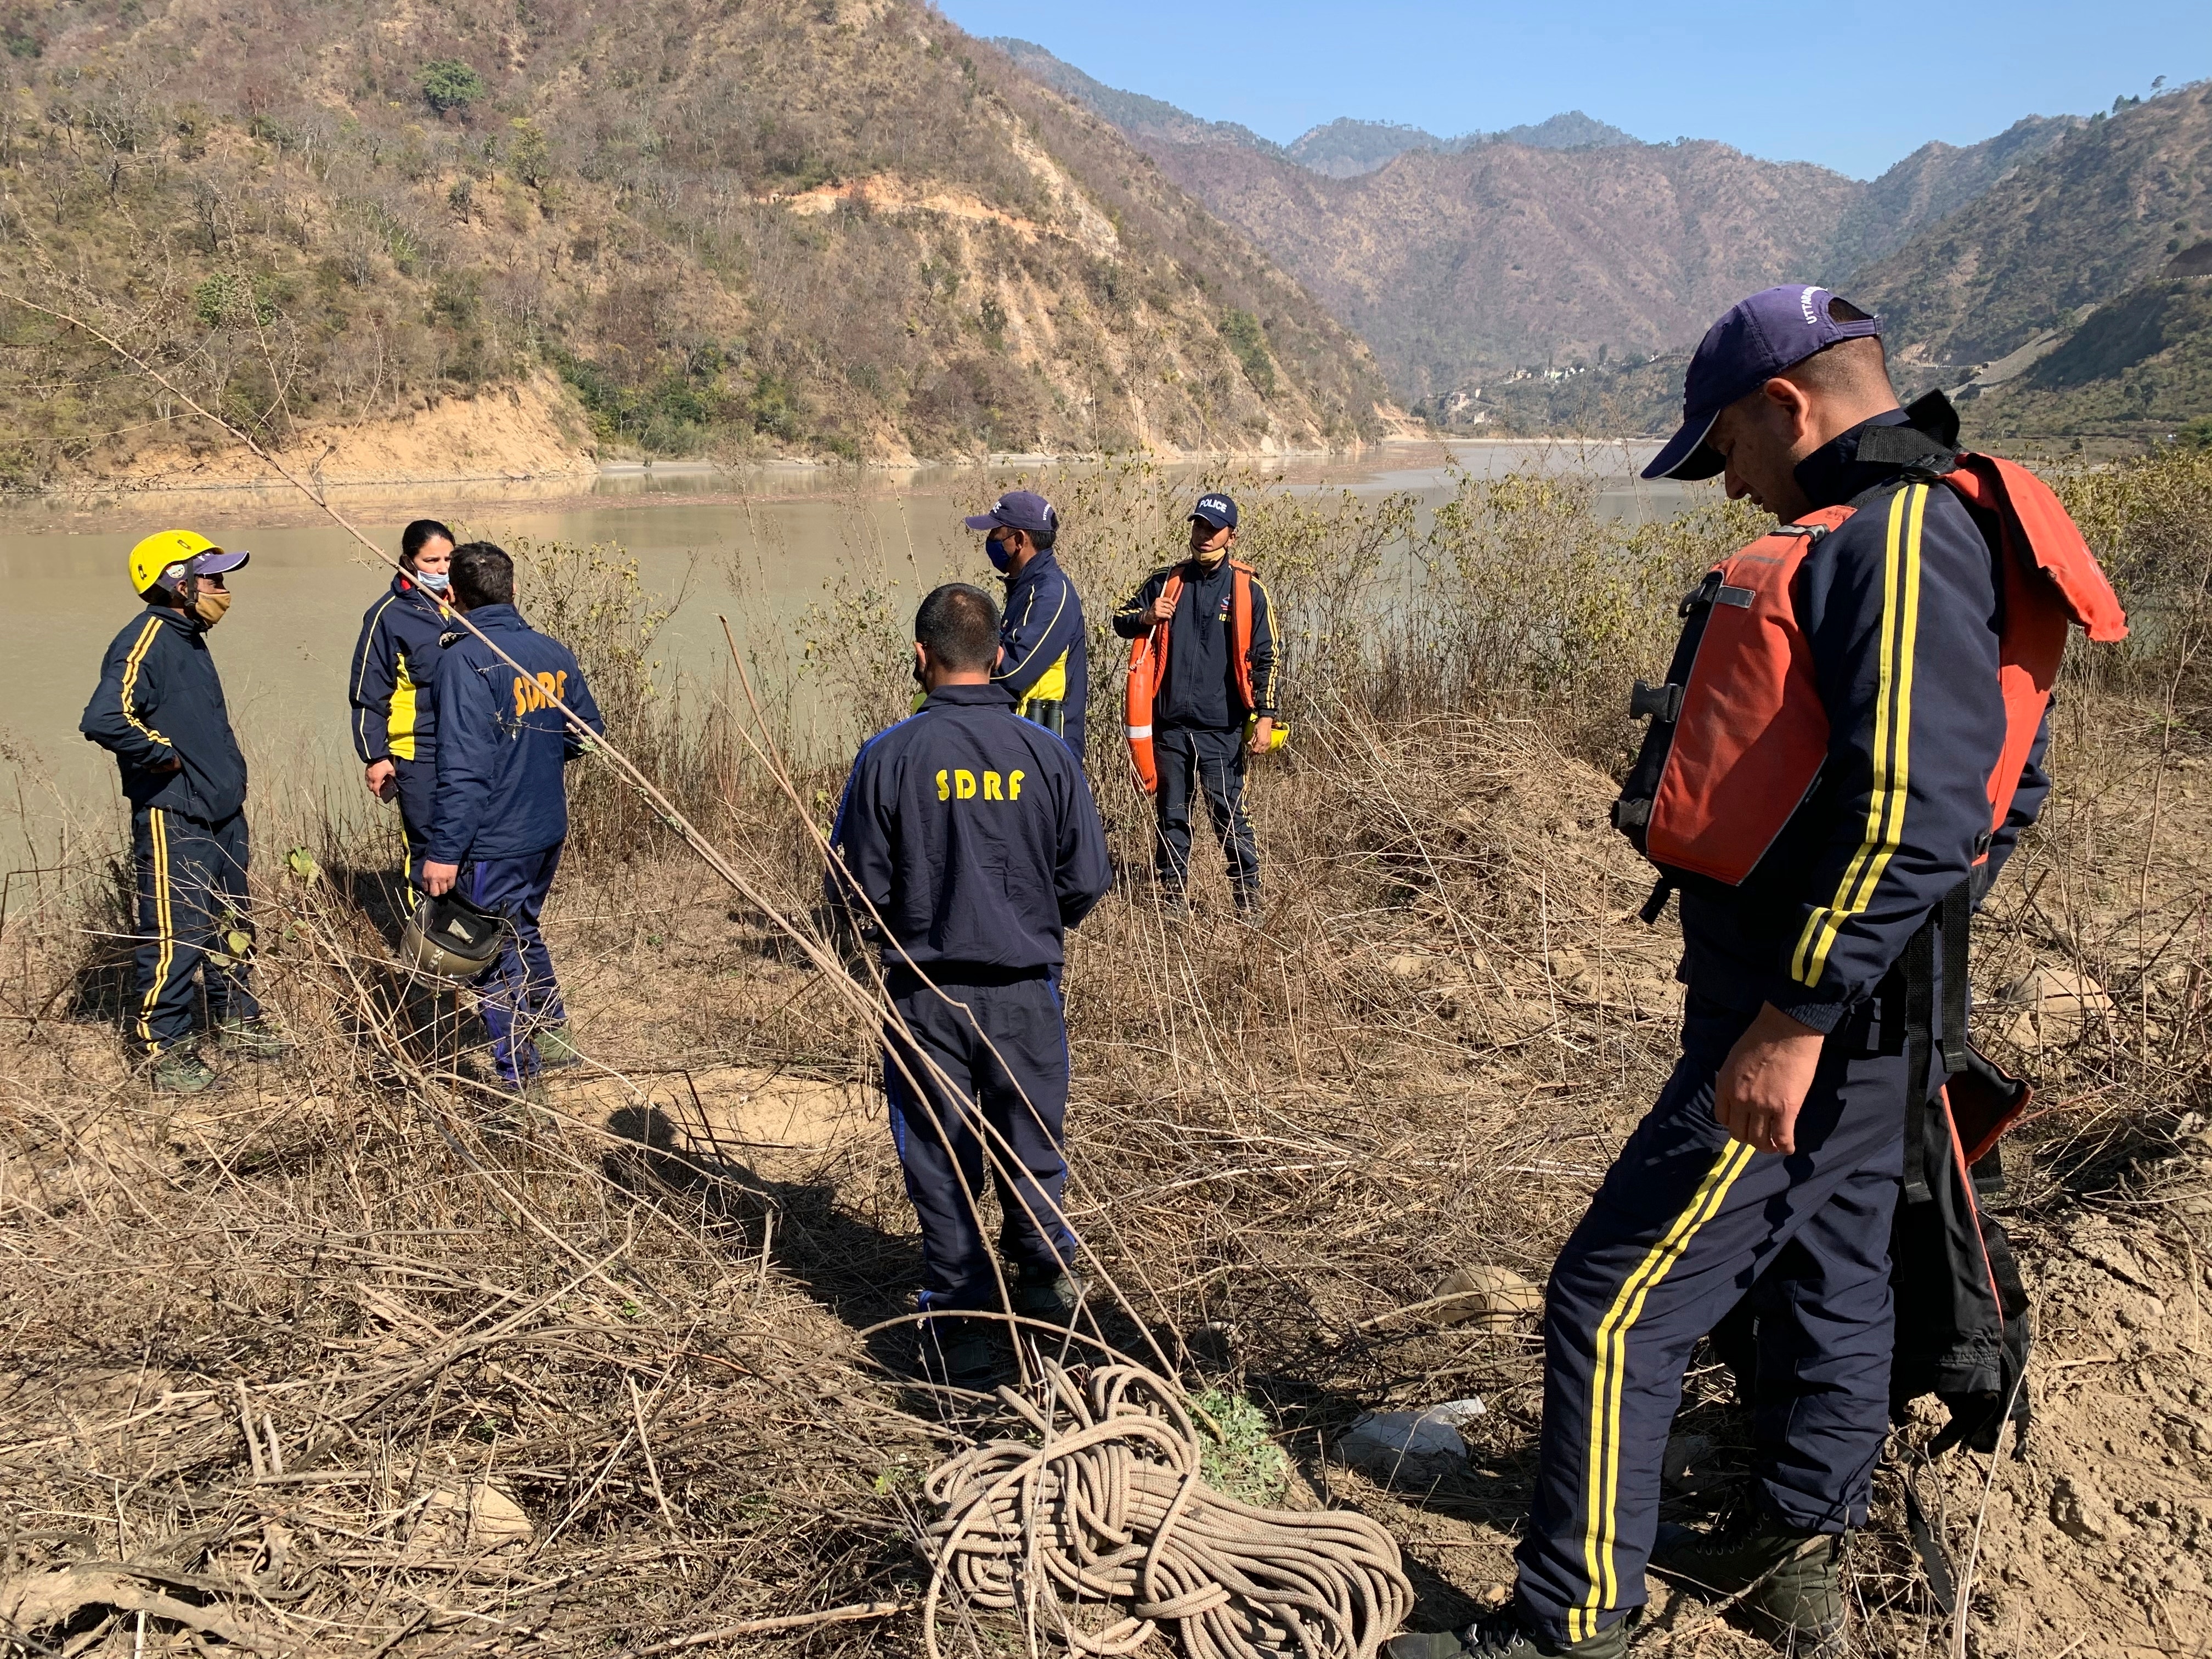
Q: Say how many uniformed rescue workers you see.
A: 7